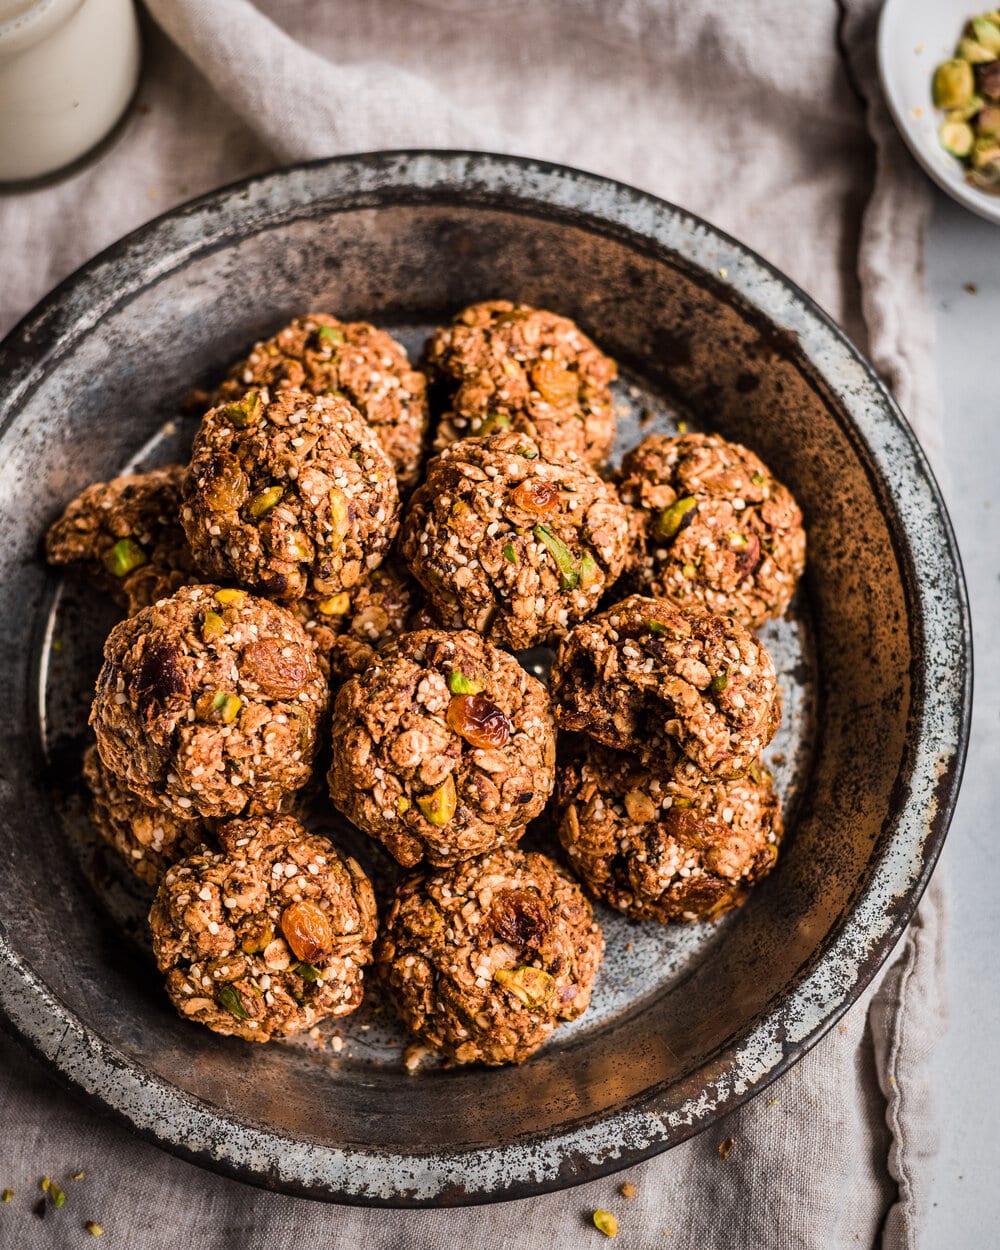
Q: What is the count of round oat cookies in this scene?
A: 14